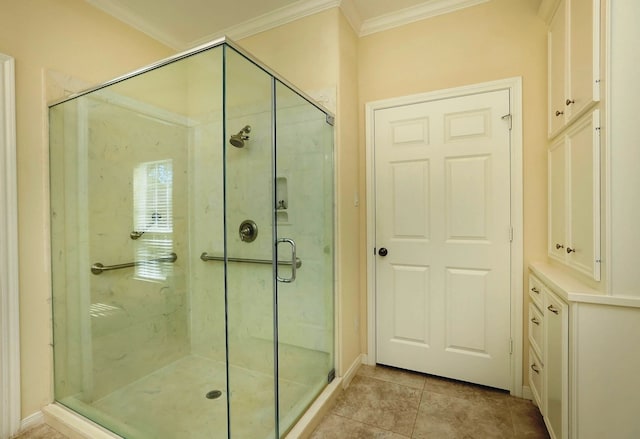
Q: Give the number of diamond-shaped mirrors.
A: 0